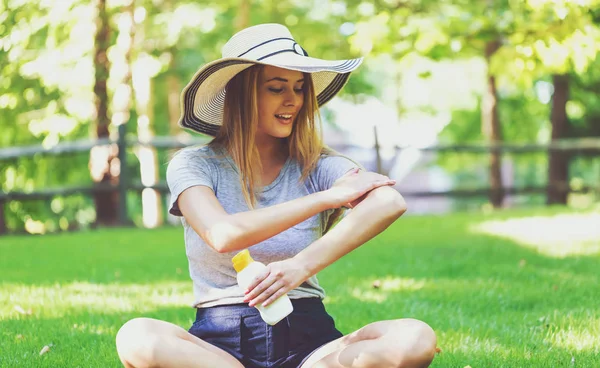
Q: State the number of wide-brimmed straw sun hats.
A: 1